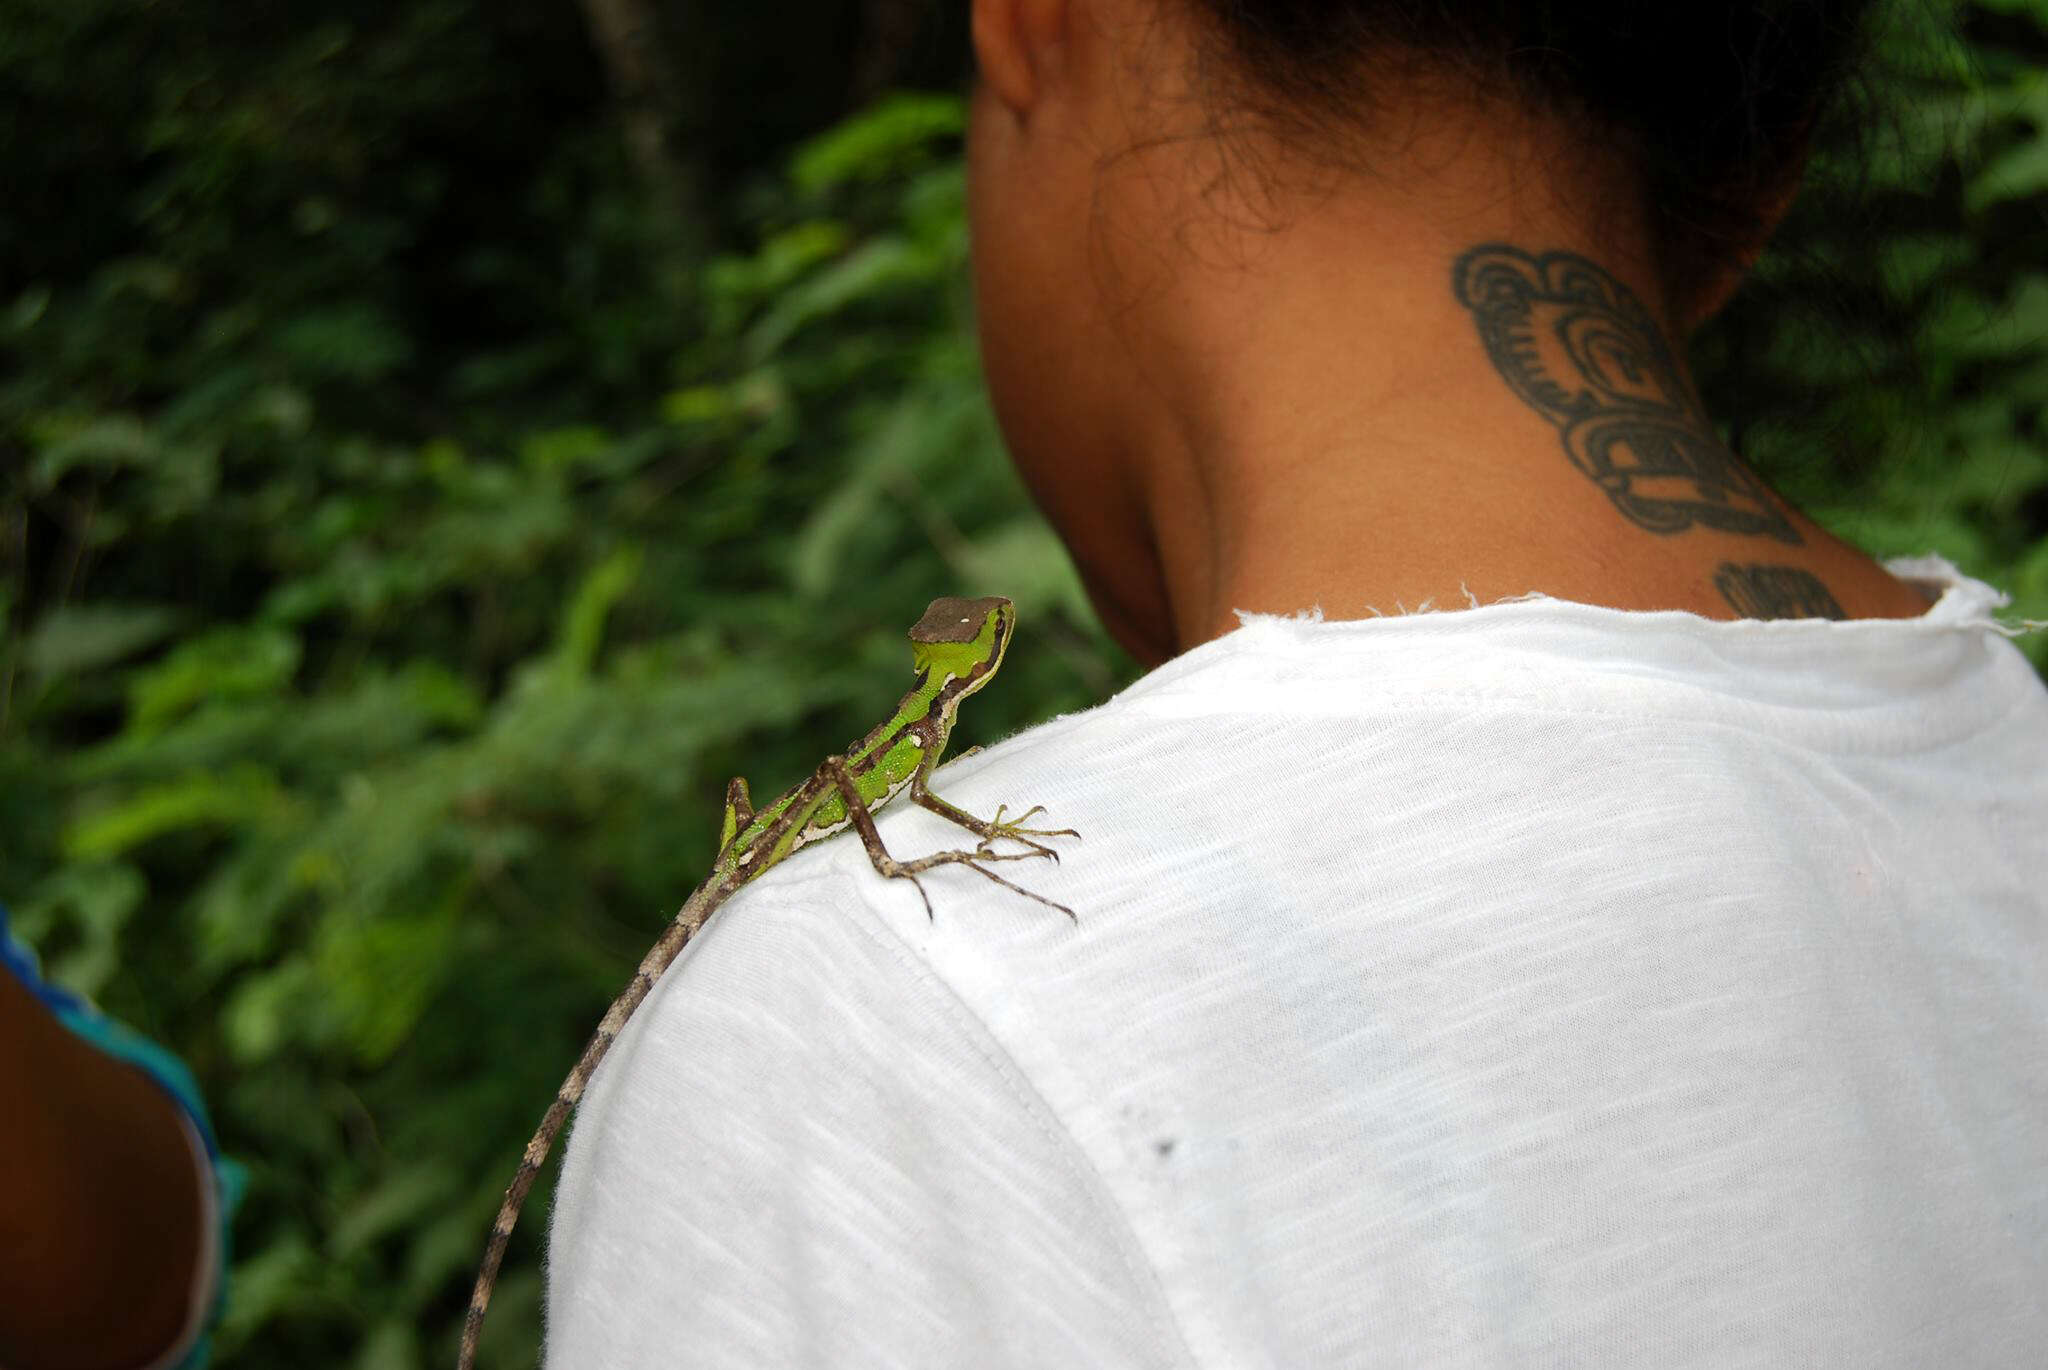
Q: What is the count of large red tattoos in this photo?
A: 0